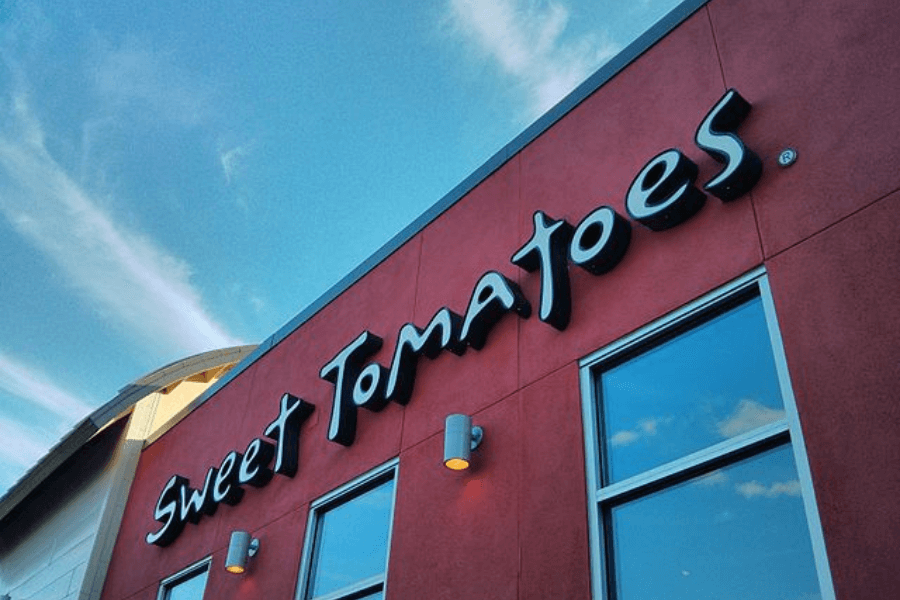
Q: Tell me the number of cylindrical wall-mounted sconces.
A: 2